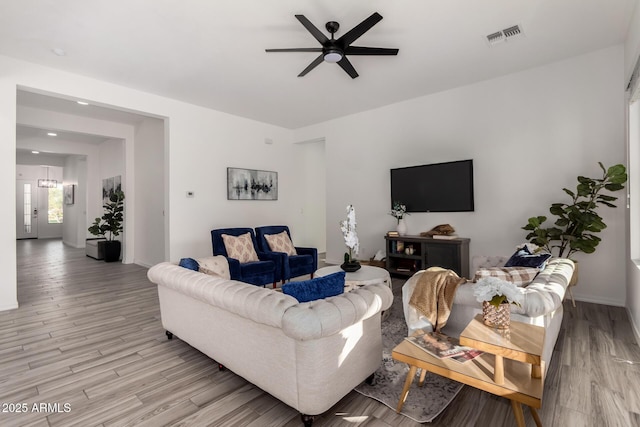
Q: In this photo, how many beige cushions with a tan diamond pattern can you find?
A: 2